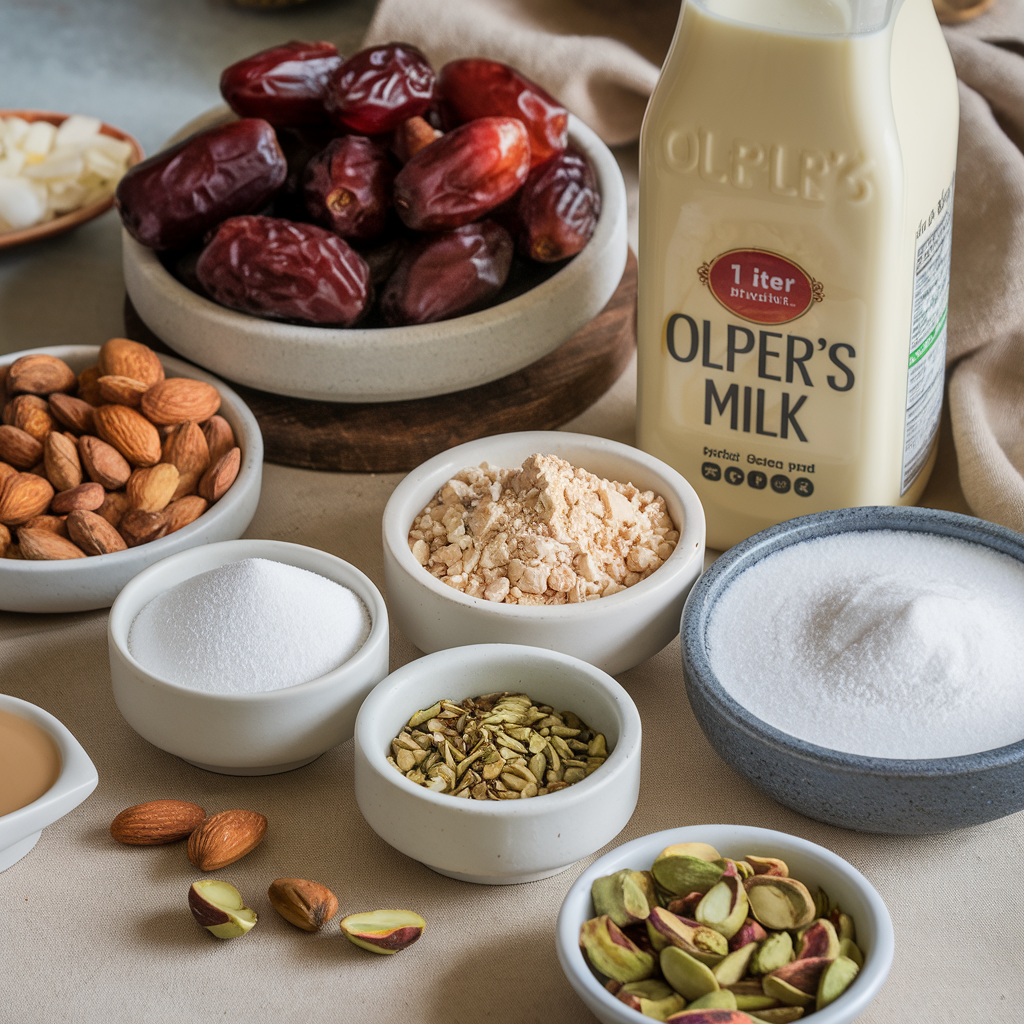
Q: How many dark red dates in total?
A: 9